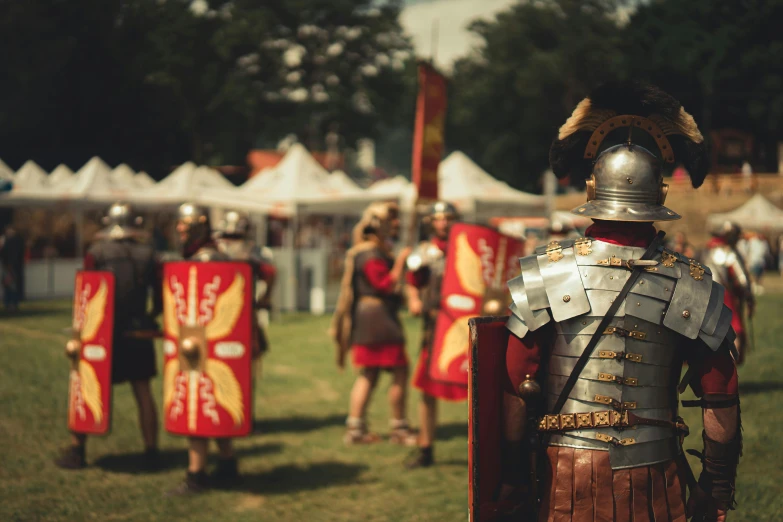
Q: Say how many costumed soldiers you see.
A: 7